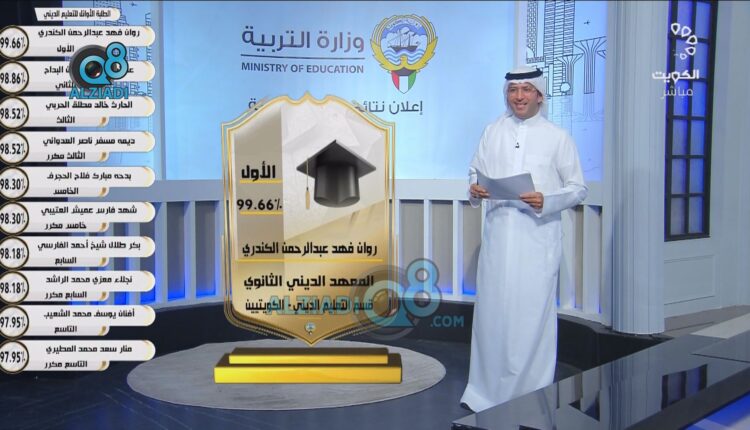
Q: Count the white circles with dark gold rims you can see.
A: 10